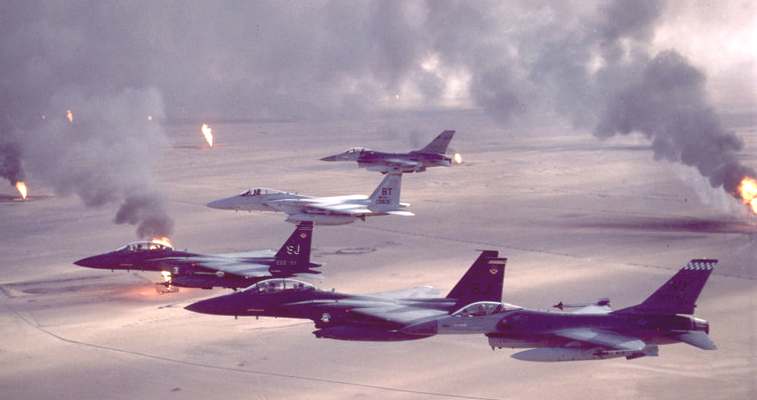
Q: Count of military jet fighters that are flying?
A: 5